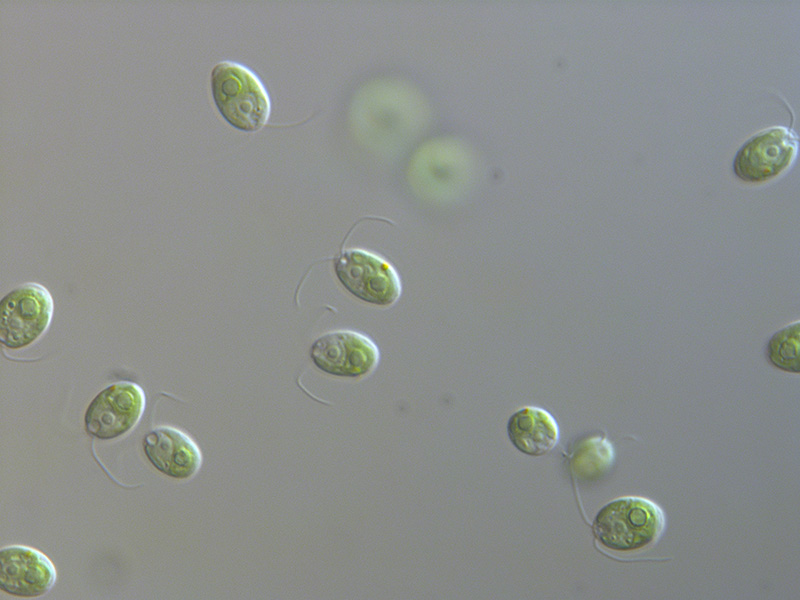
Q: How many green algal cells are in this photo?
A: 14